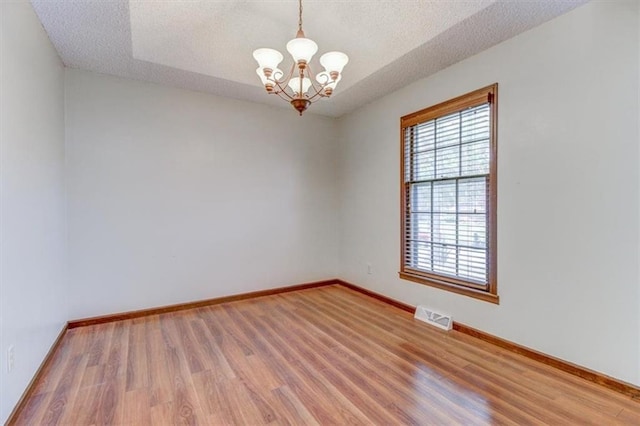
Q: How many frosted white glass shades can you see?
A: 6